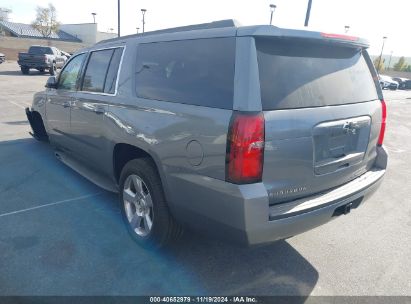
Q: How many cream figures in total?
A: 0